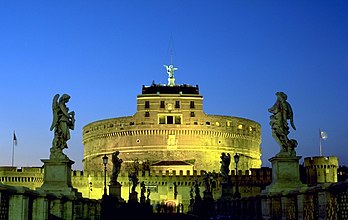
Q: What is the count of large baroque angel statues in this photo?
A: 2